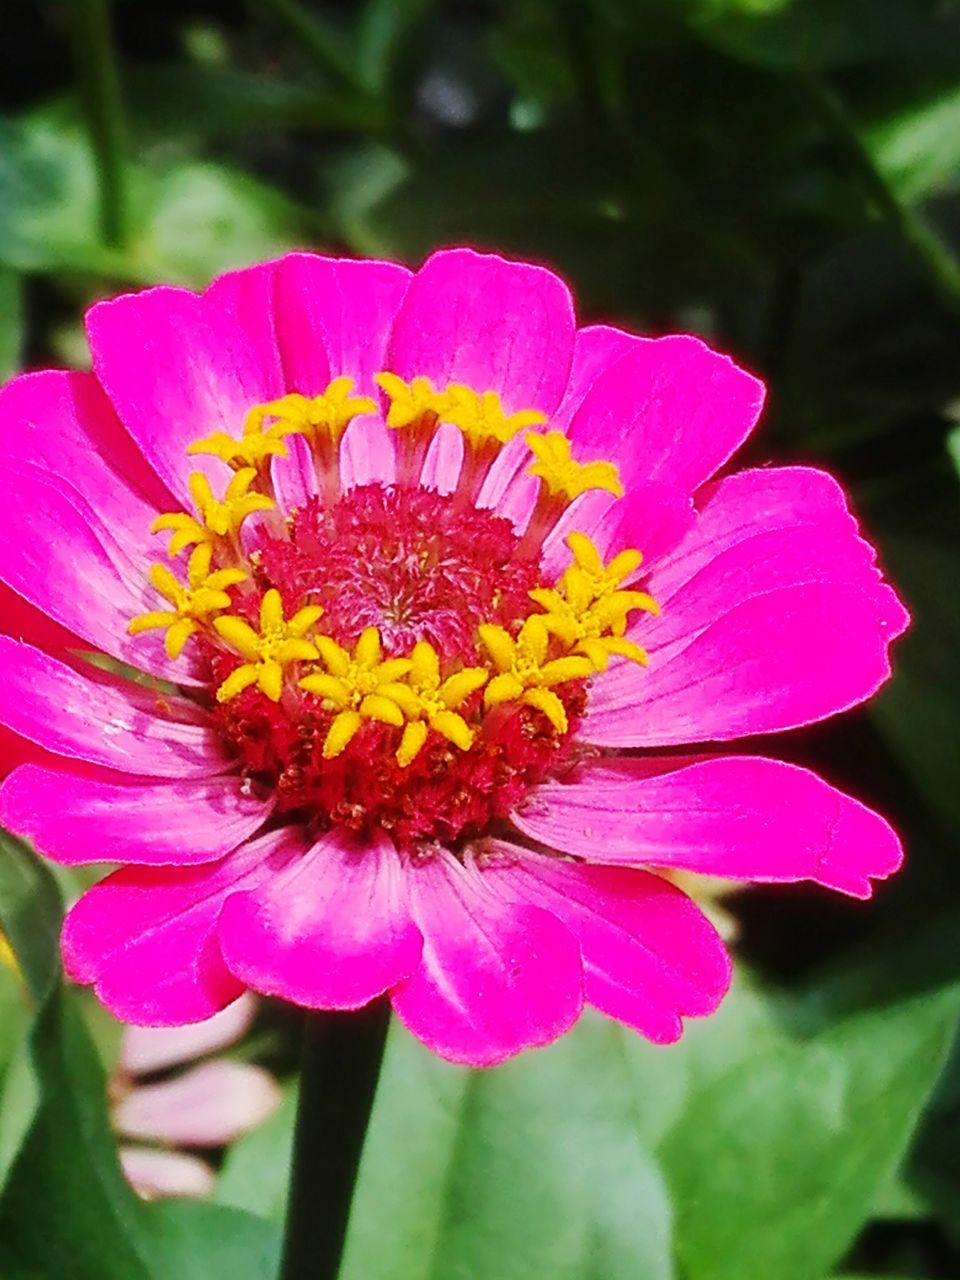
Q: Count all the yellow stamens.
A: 13